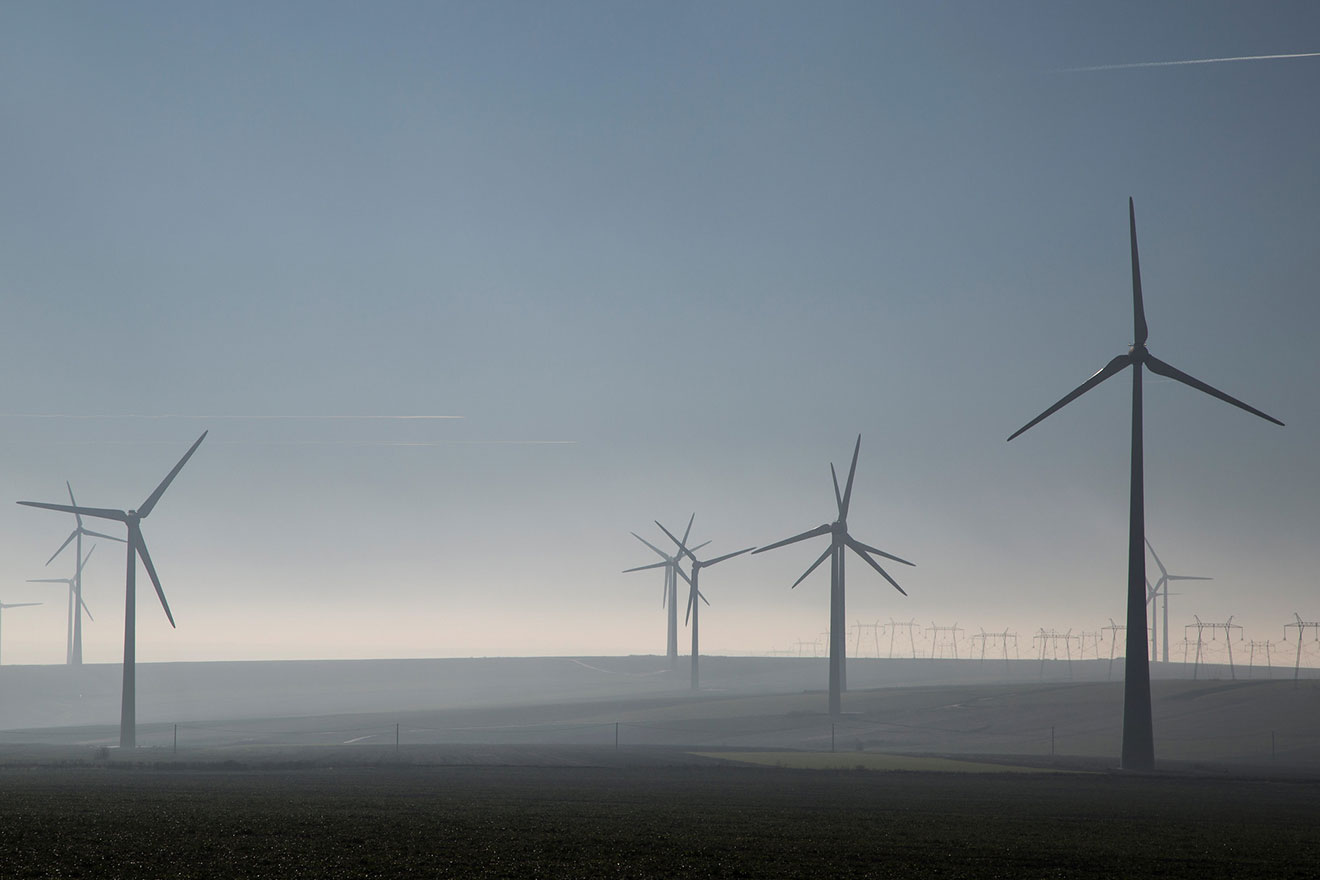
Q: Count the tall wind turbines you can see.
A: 12